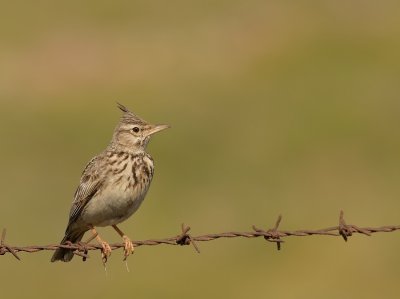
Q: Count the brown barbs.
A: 5